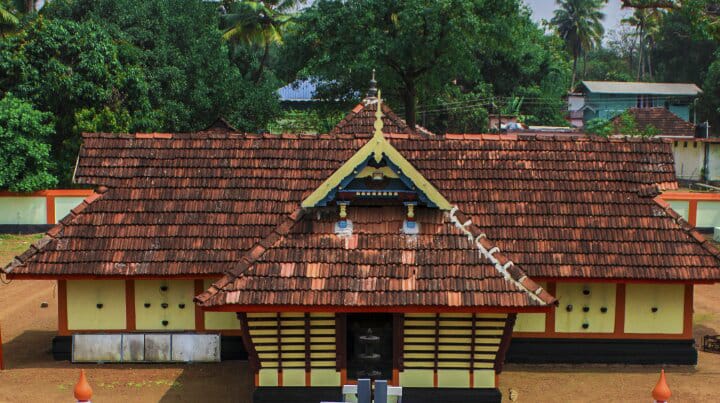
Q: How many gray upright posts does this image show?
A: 2